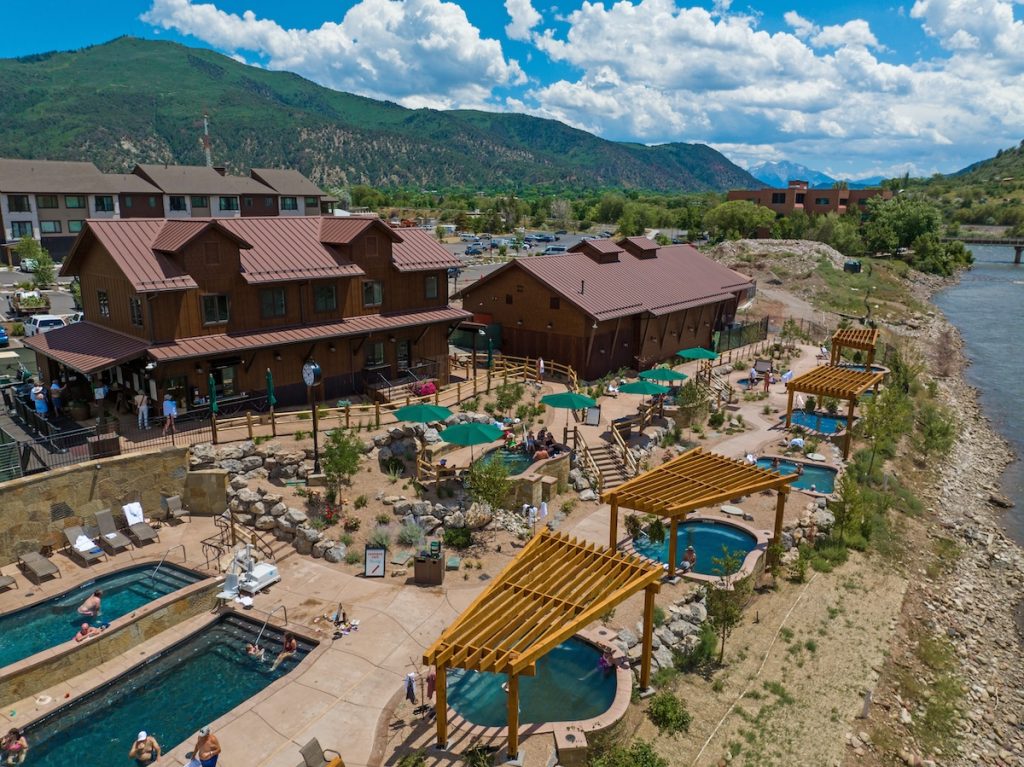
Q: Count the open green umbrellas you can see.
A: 6